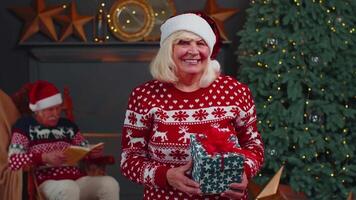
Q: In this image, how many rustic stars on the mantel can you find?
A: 3